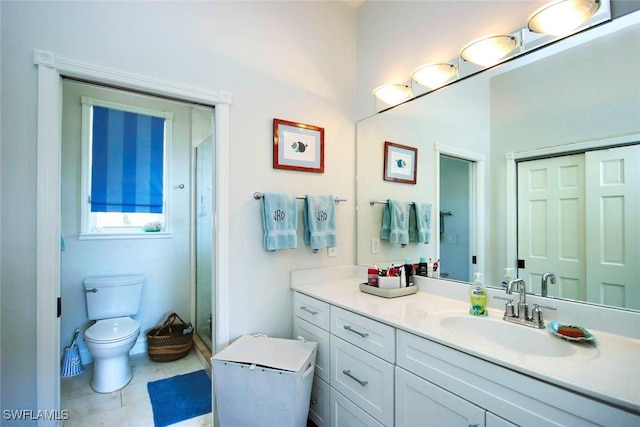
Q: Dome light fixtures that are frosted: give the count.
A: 4